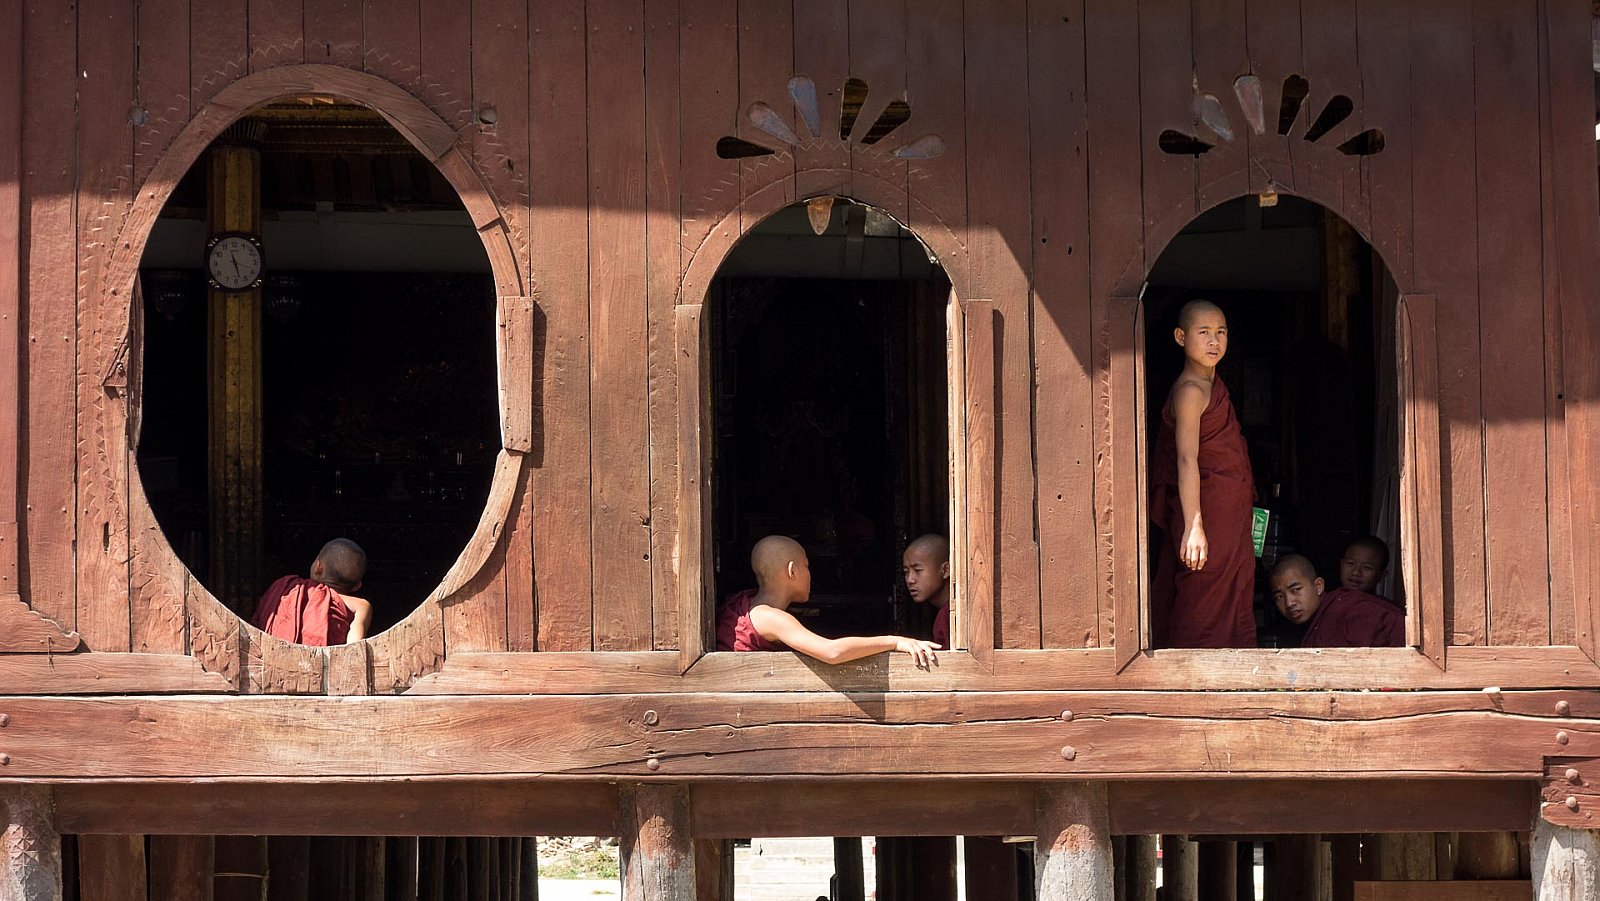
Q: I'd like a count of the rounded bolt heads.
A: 10